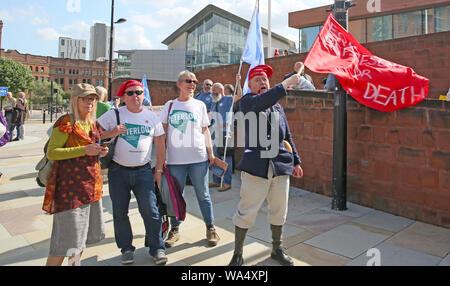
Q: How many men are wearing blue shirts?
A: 2